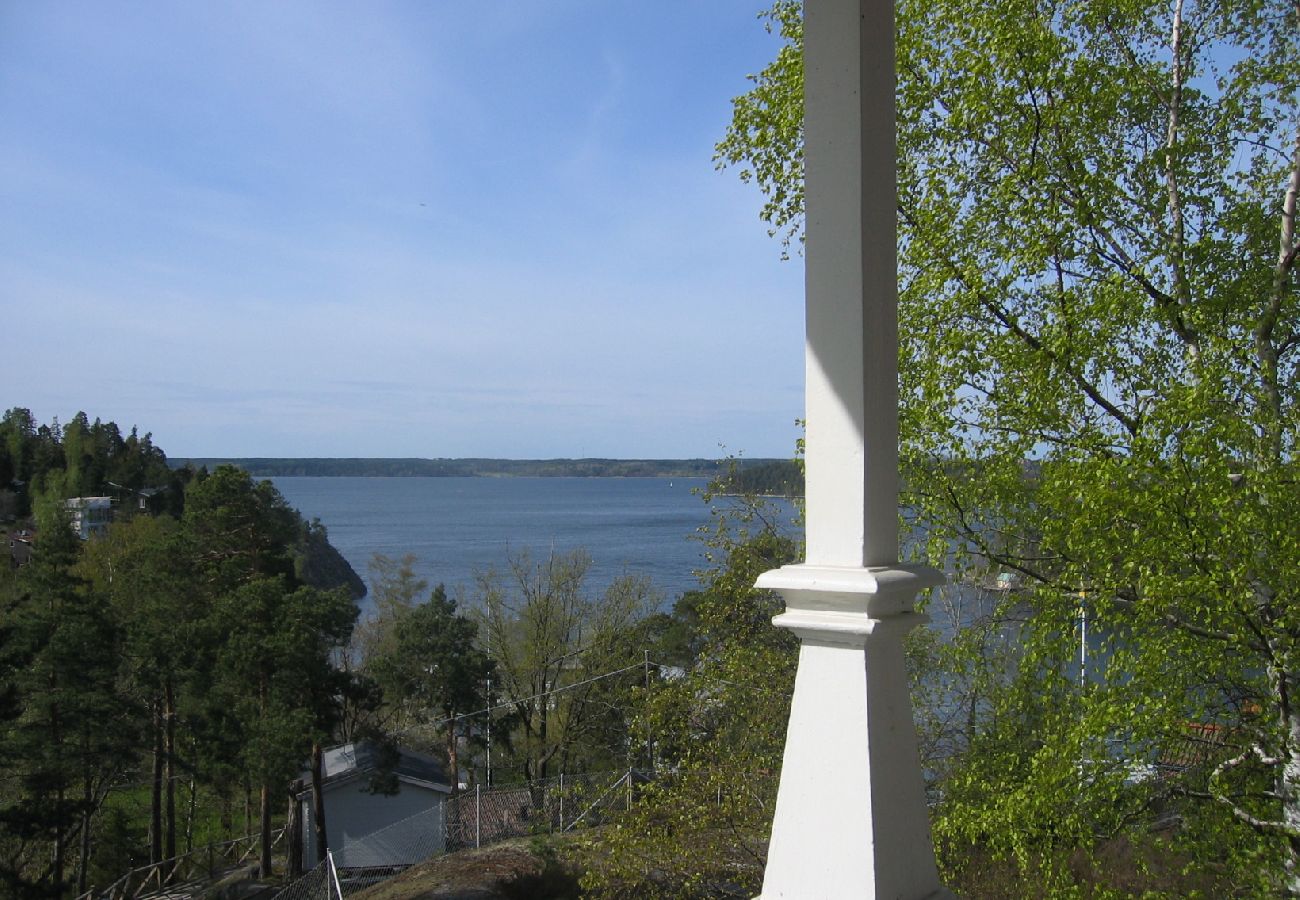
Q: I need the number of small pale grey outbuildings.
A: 1